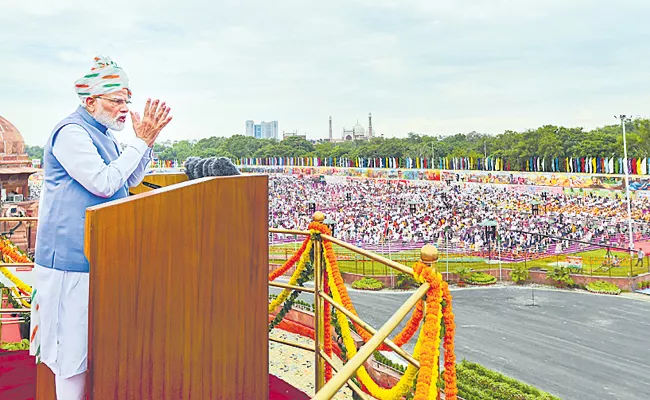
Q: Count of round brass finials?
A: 2